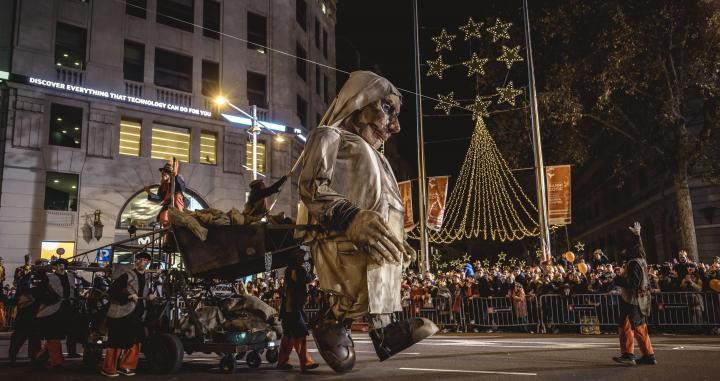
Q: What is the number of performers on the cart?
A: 2